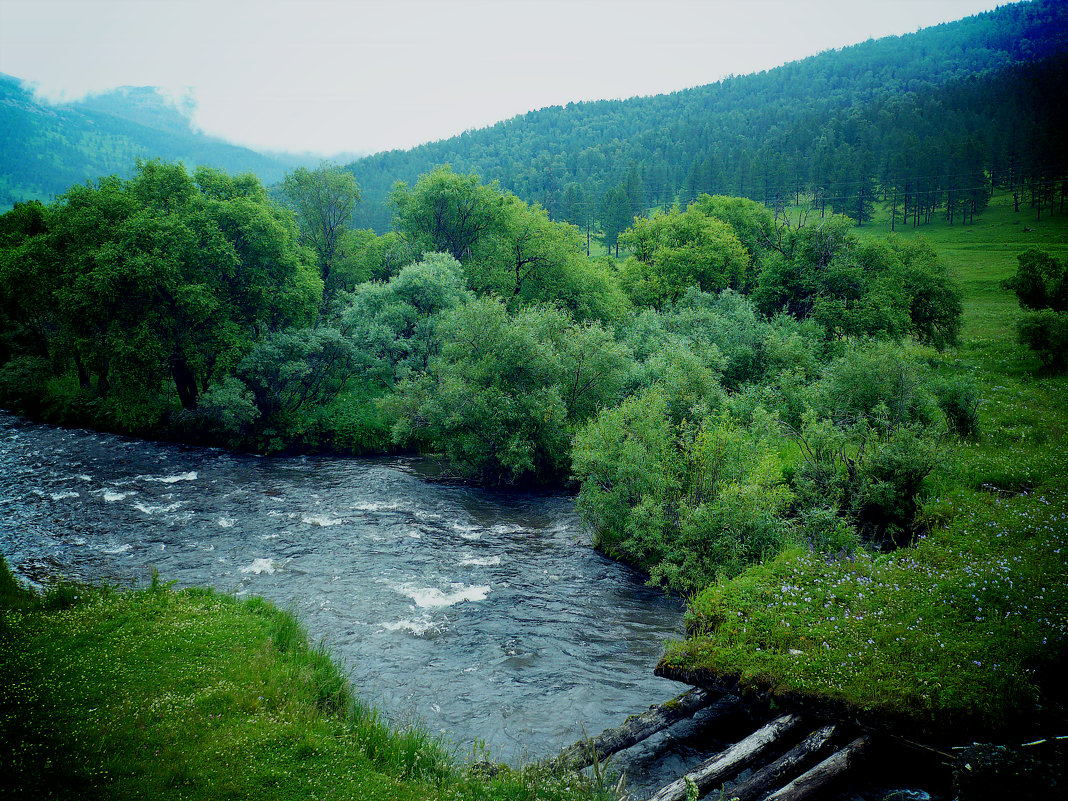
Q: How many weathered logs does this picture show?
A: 4